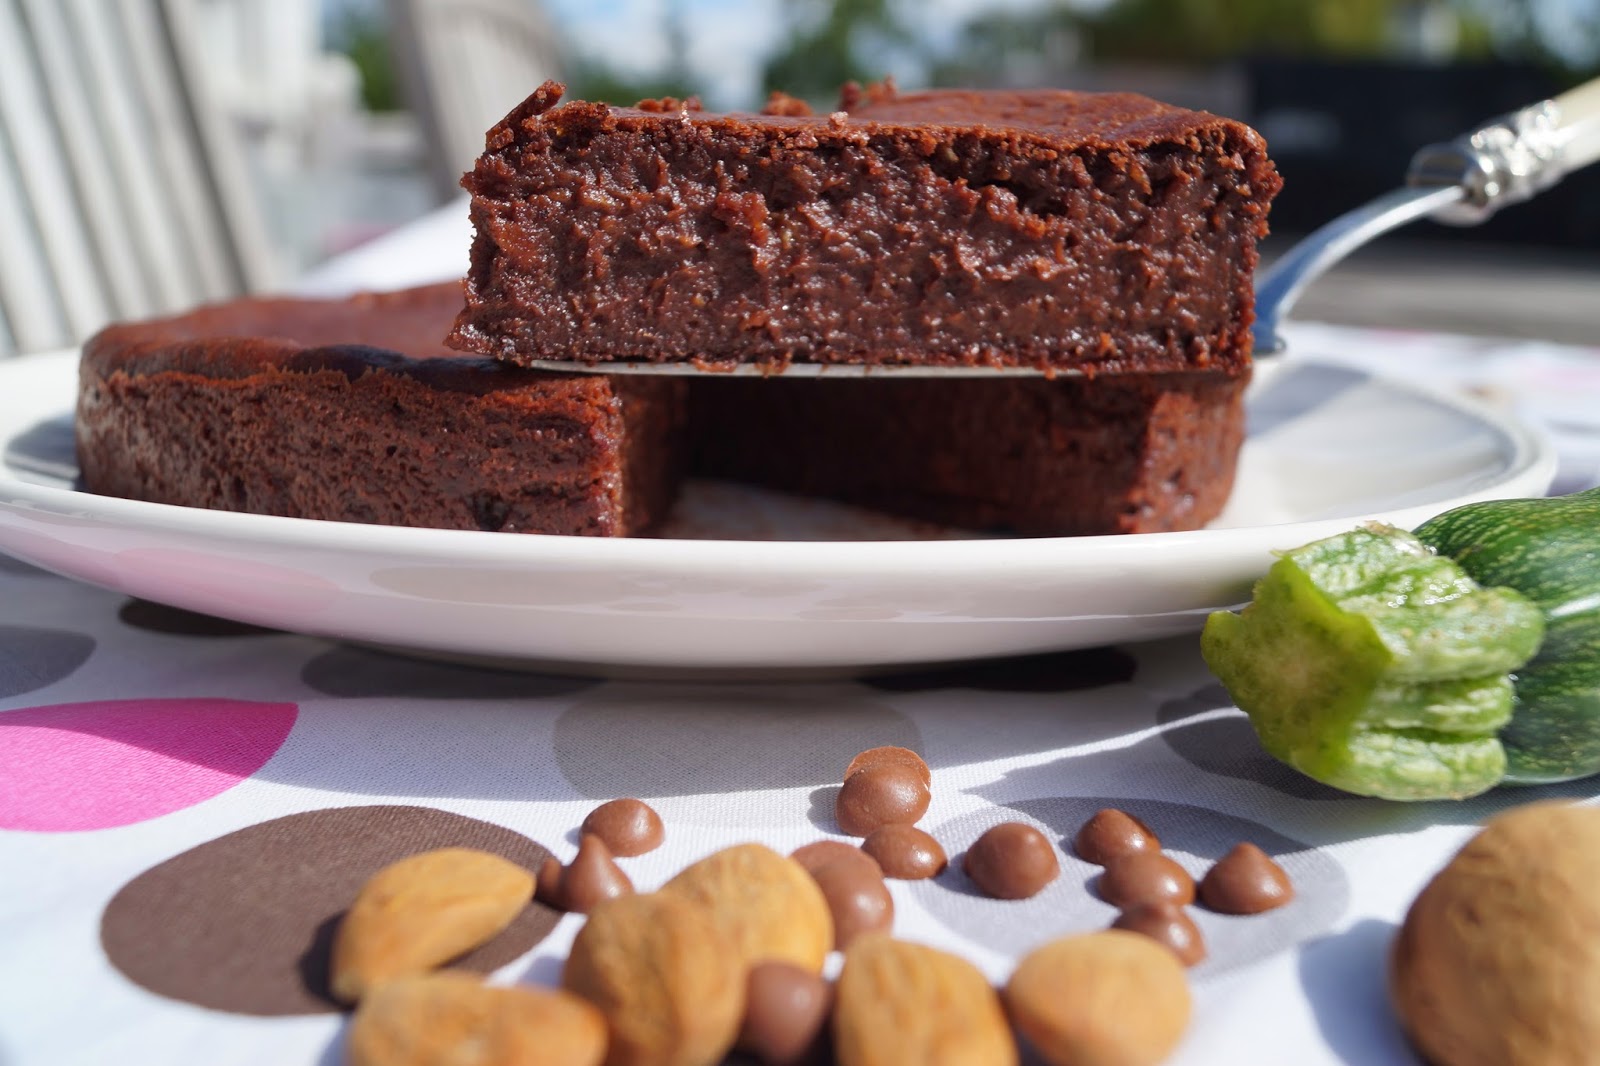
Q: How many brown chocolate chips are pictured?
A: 14